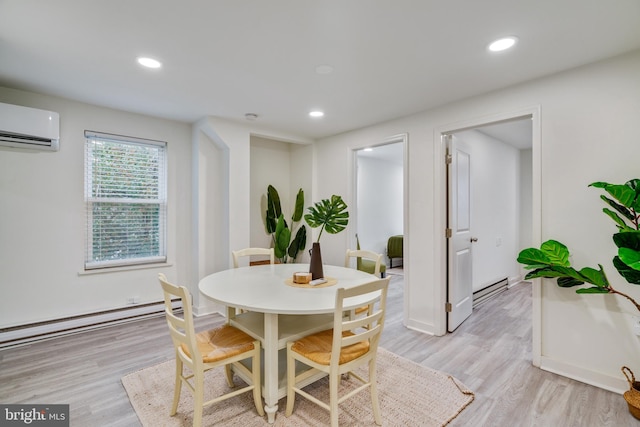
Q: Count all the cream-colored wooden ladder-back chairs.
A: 4